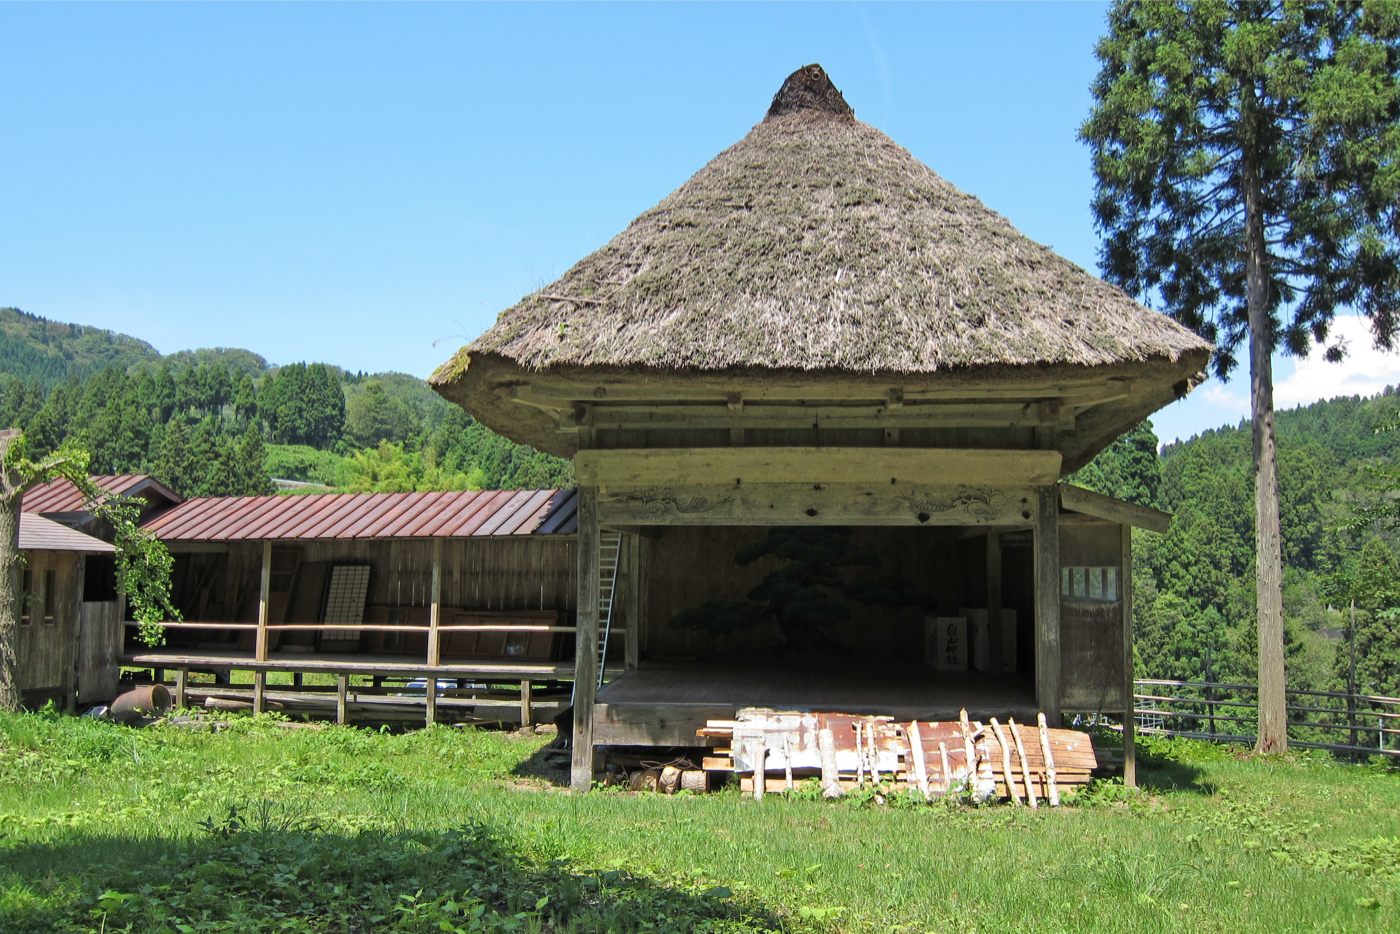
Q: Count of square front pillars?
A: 2